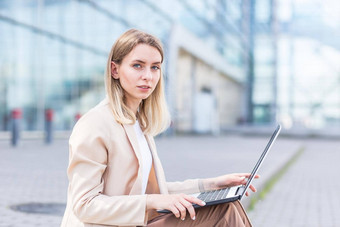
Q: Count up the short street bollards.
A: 3